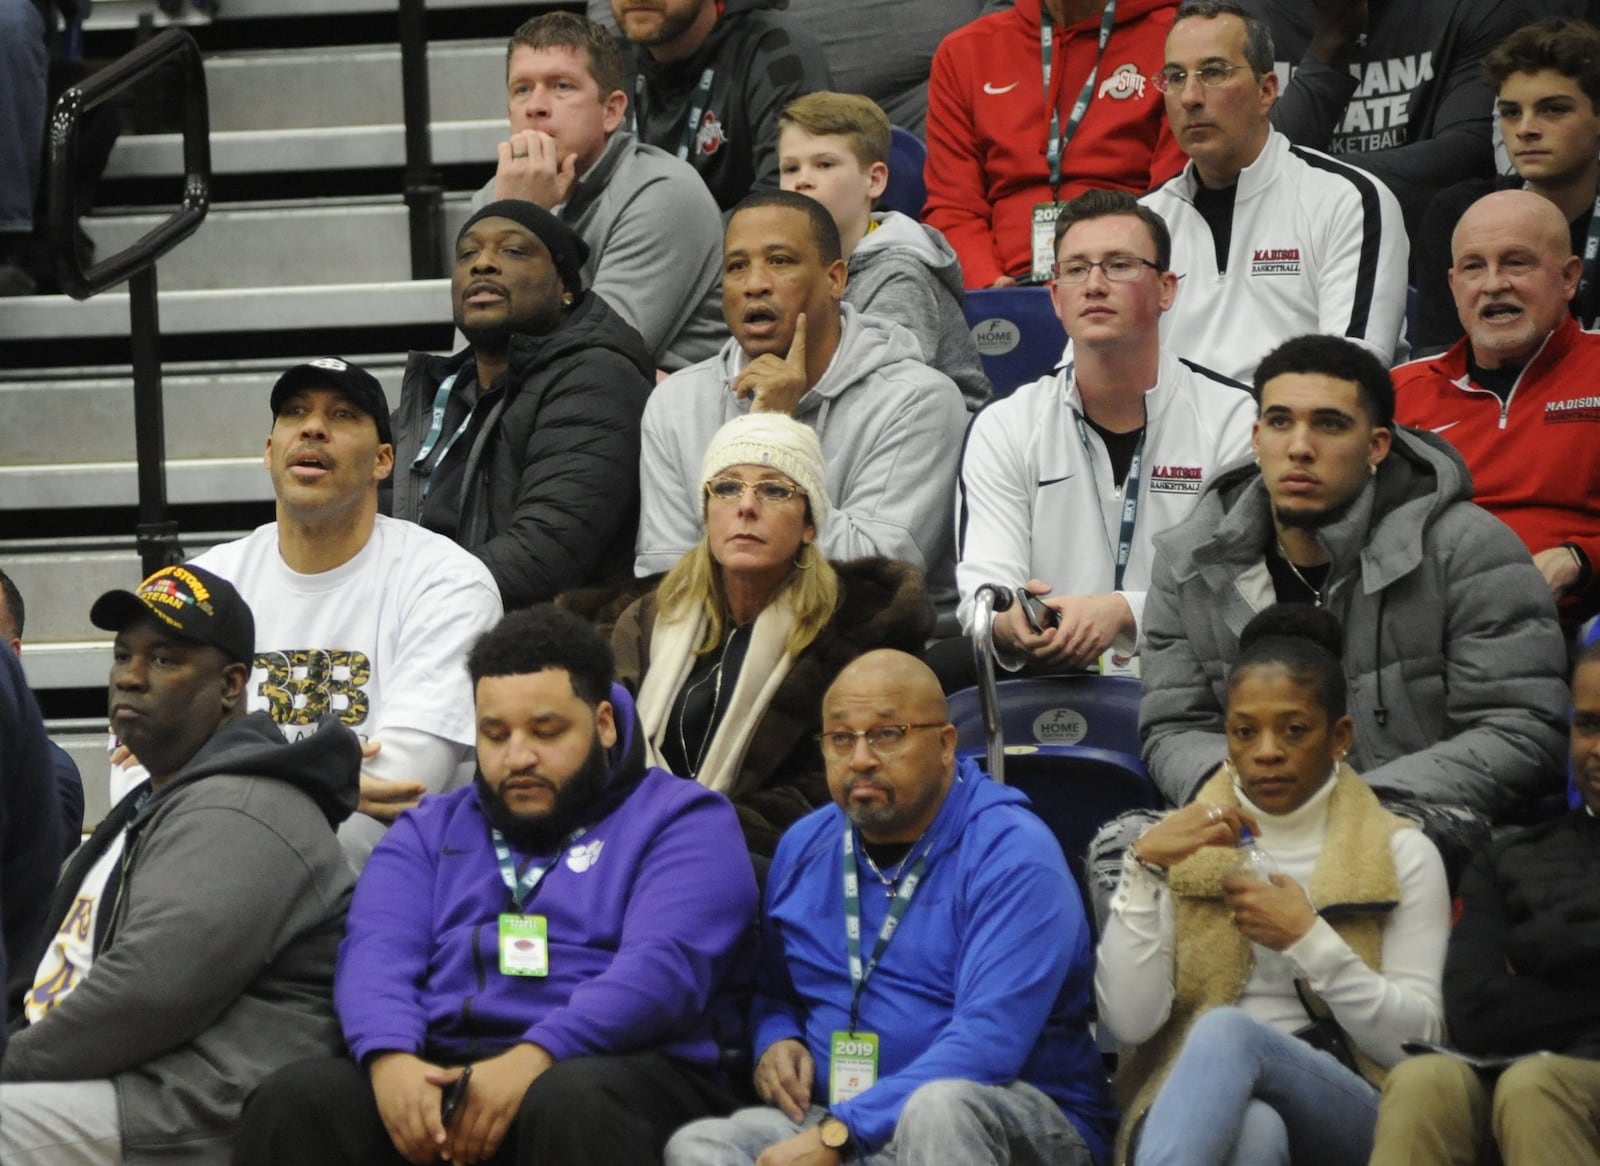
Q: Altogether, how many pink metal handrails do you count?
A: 0